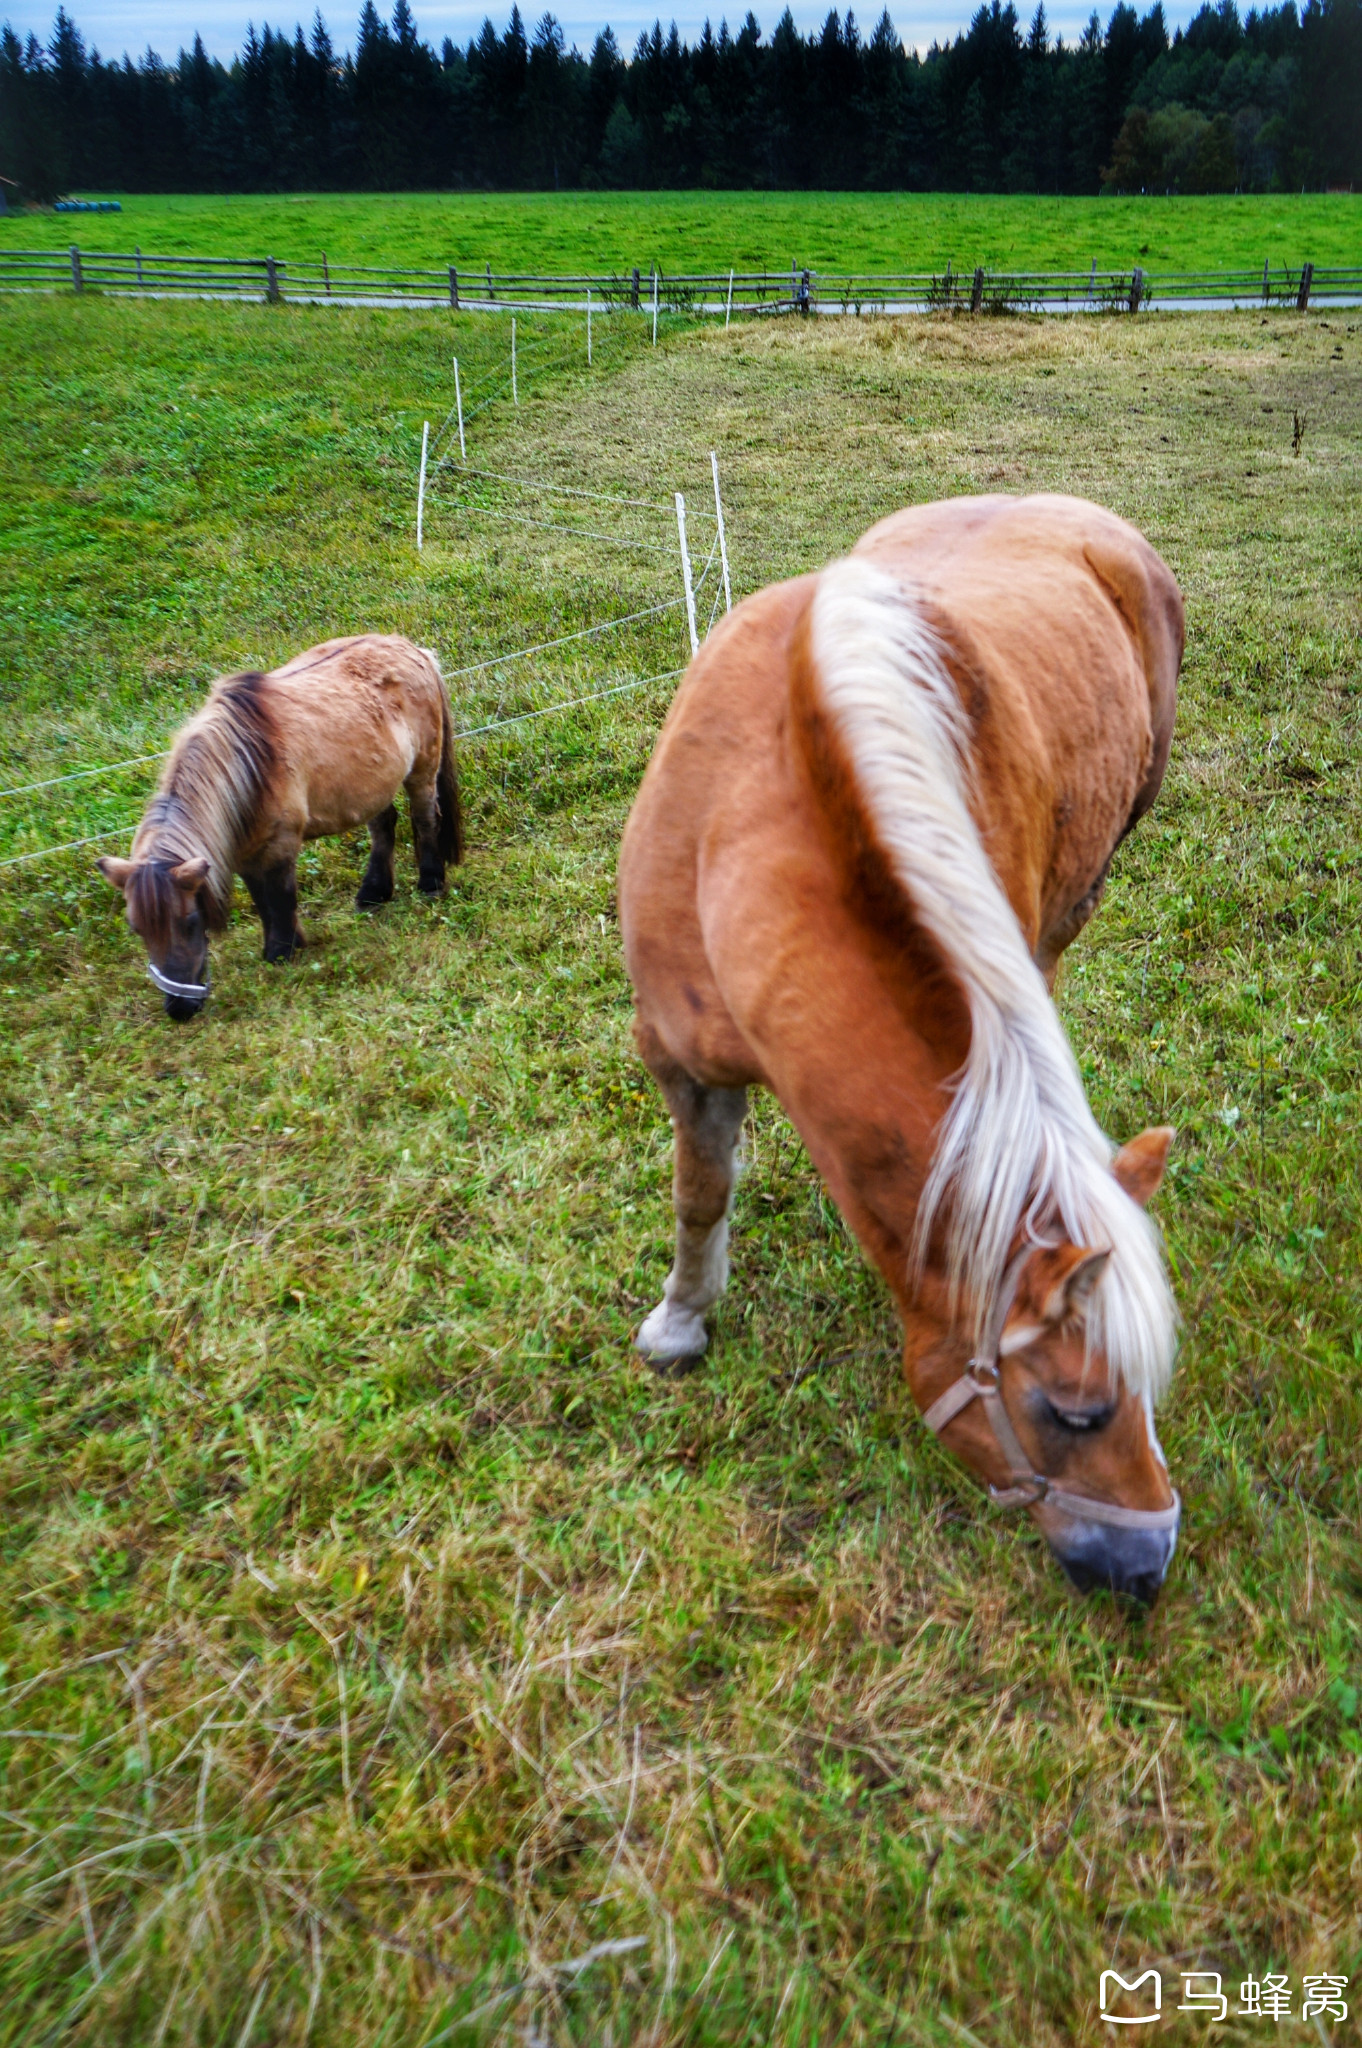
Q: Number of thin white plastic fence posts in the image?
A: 8